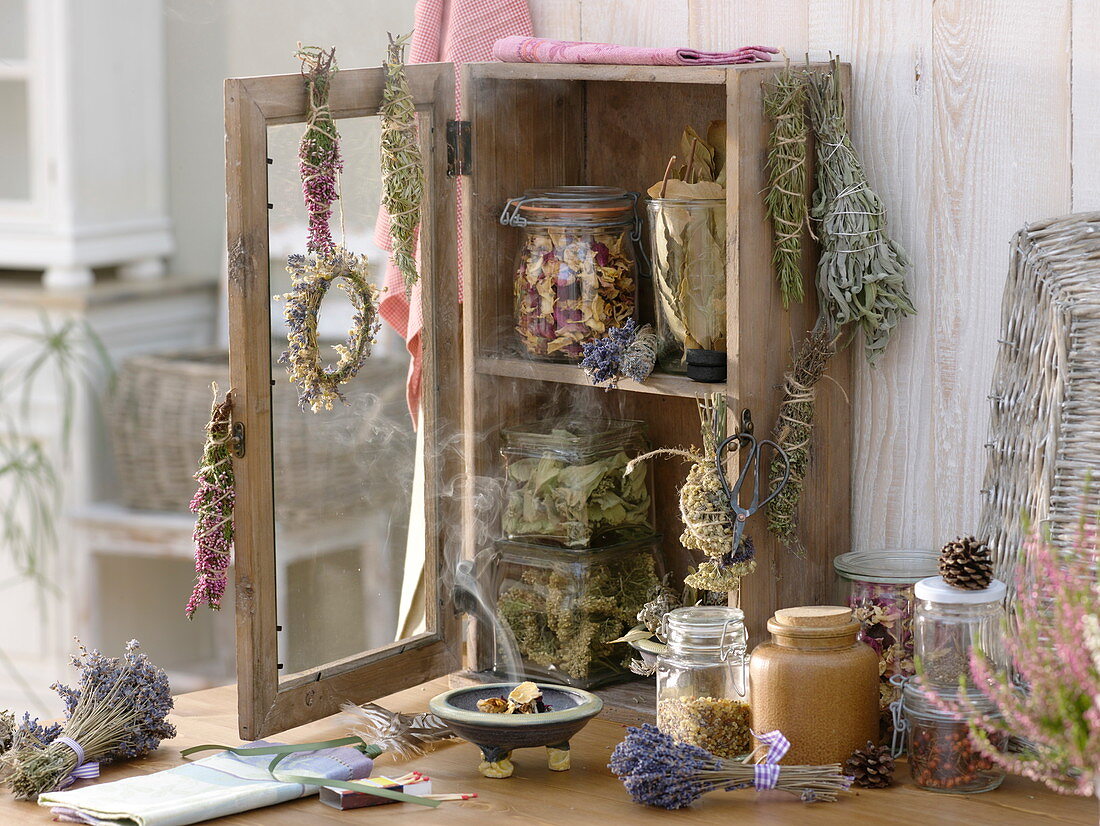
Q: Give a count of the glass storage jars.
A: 8